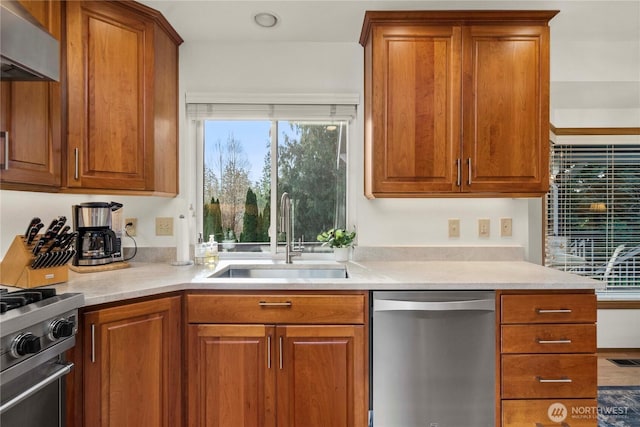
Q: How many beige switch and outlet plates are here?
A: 5